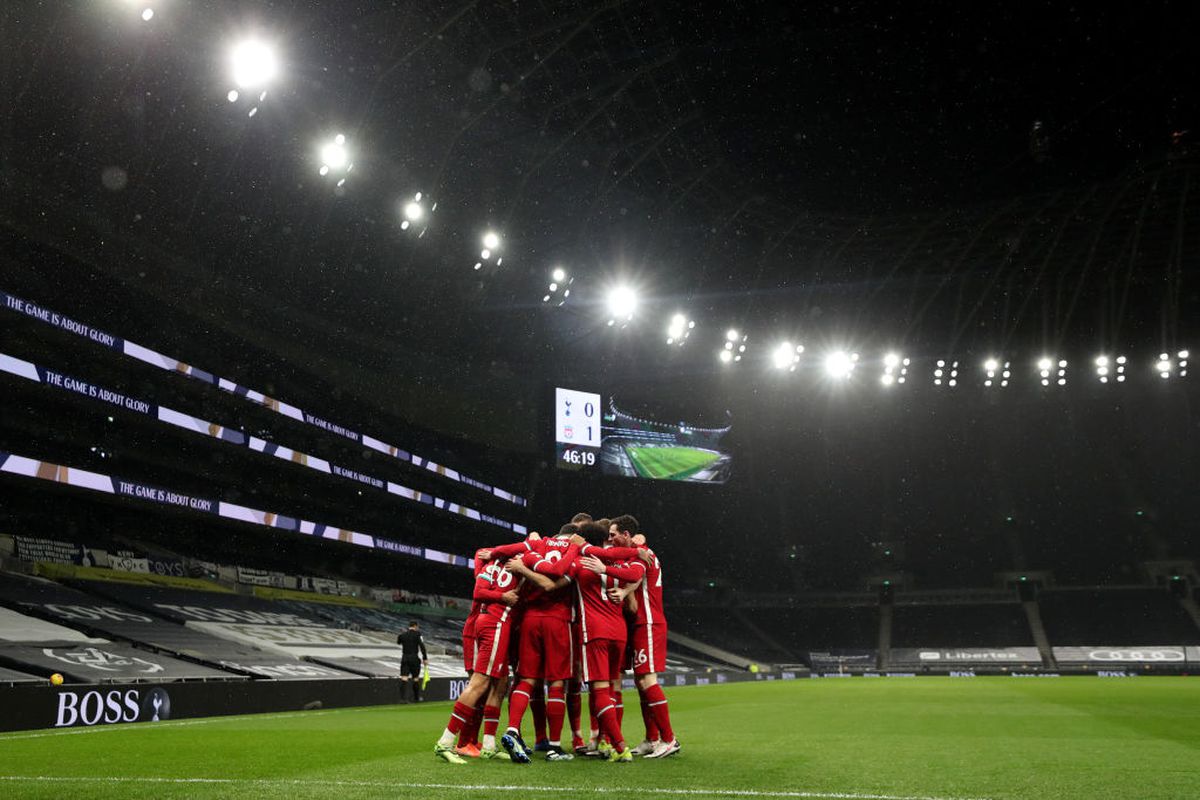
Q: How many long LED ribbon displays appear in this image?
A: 3